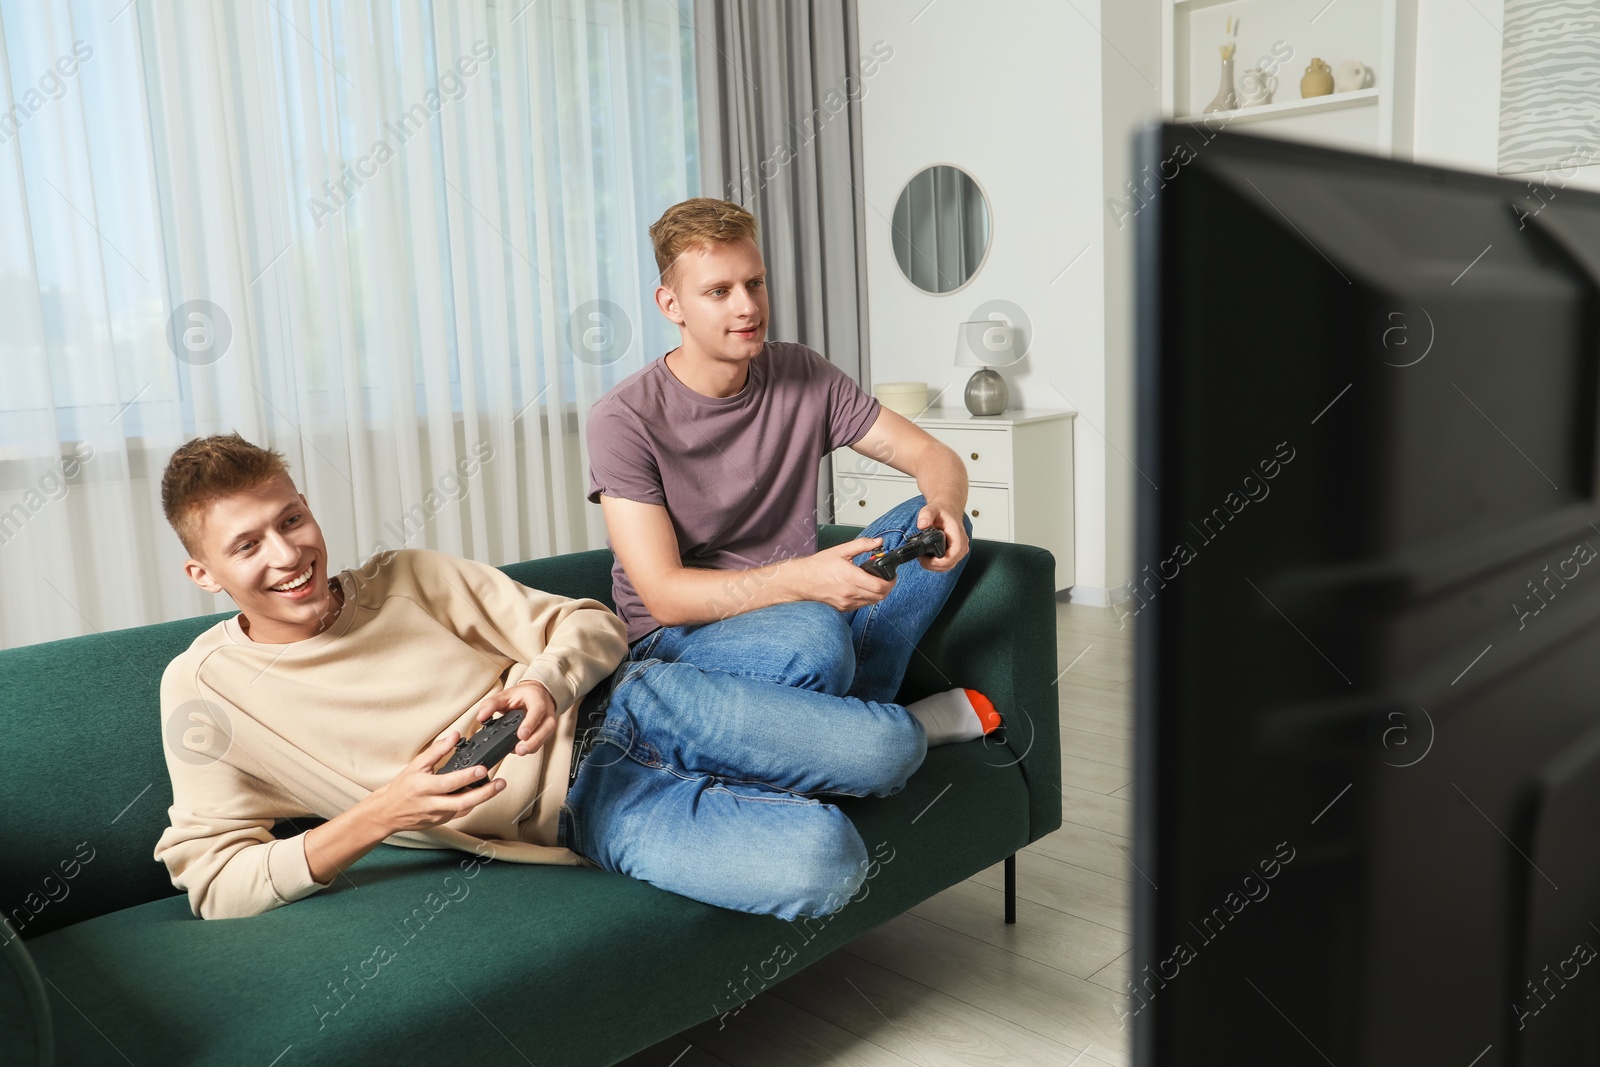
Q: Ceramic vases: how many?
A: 4